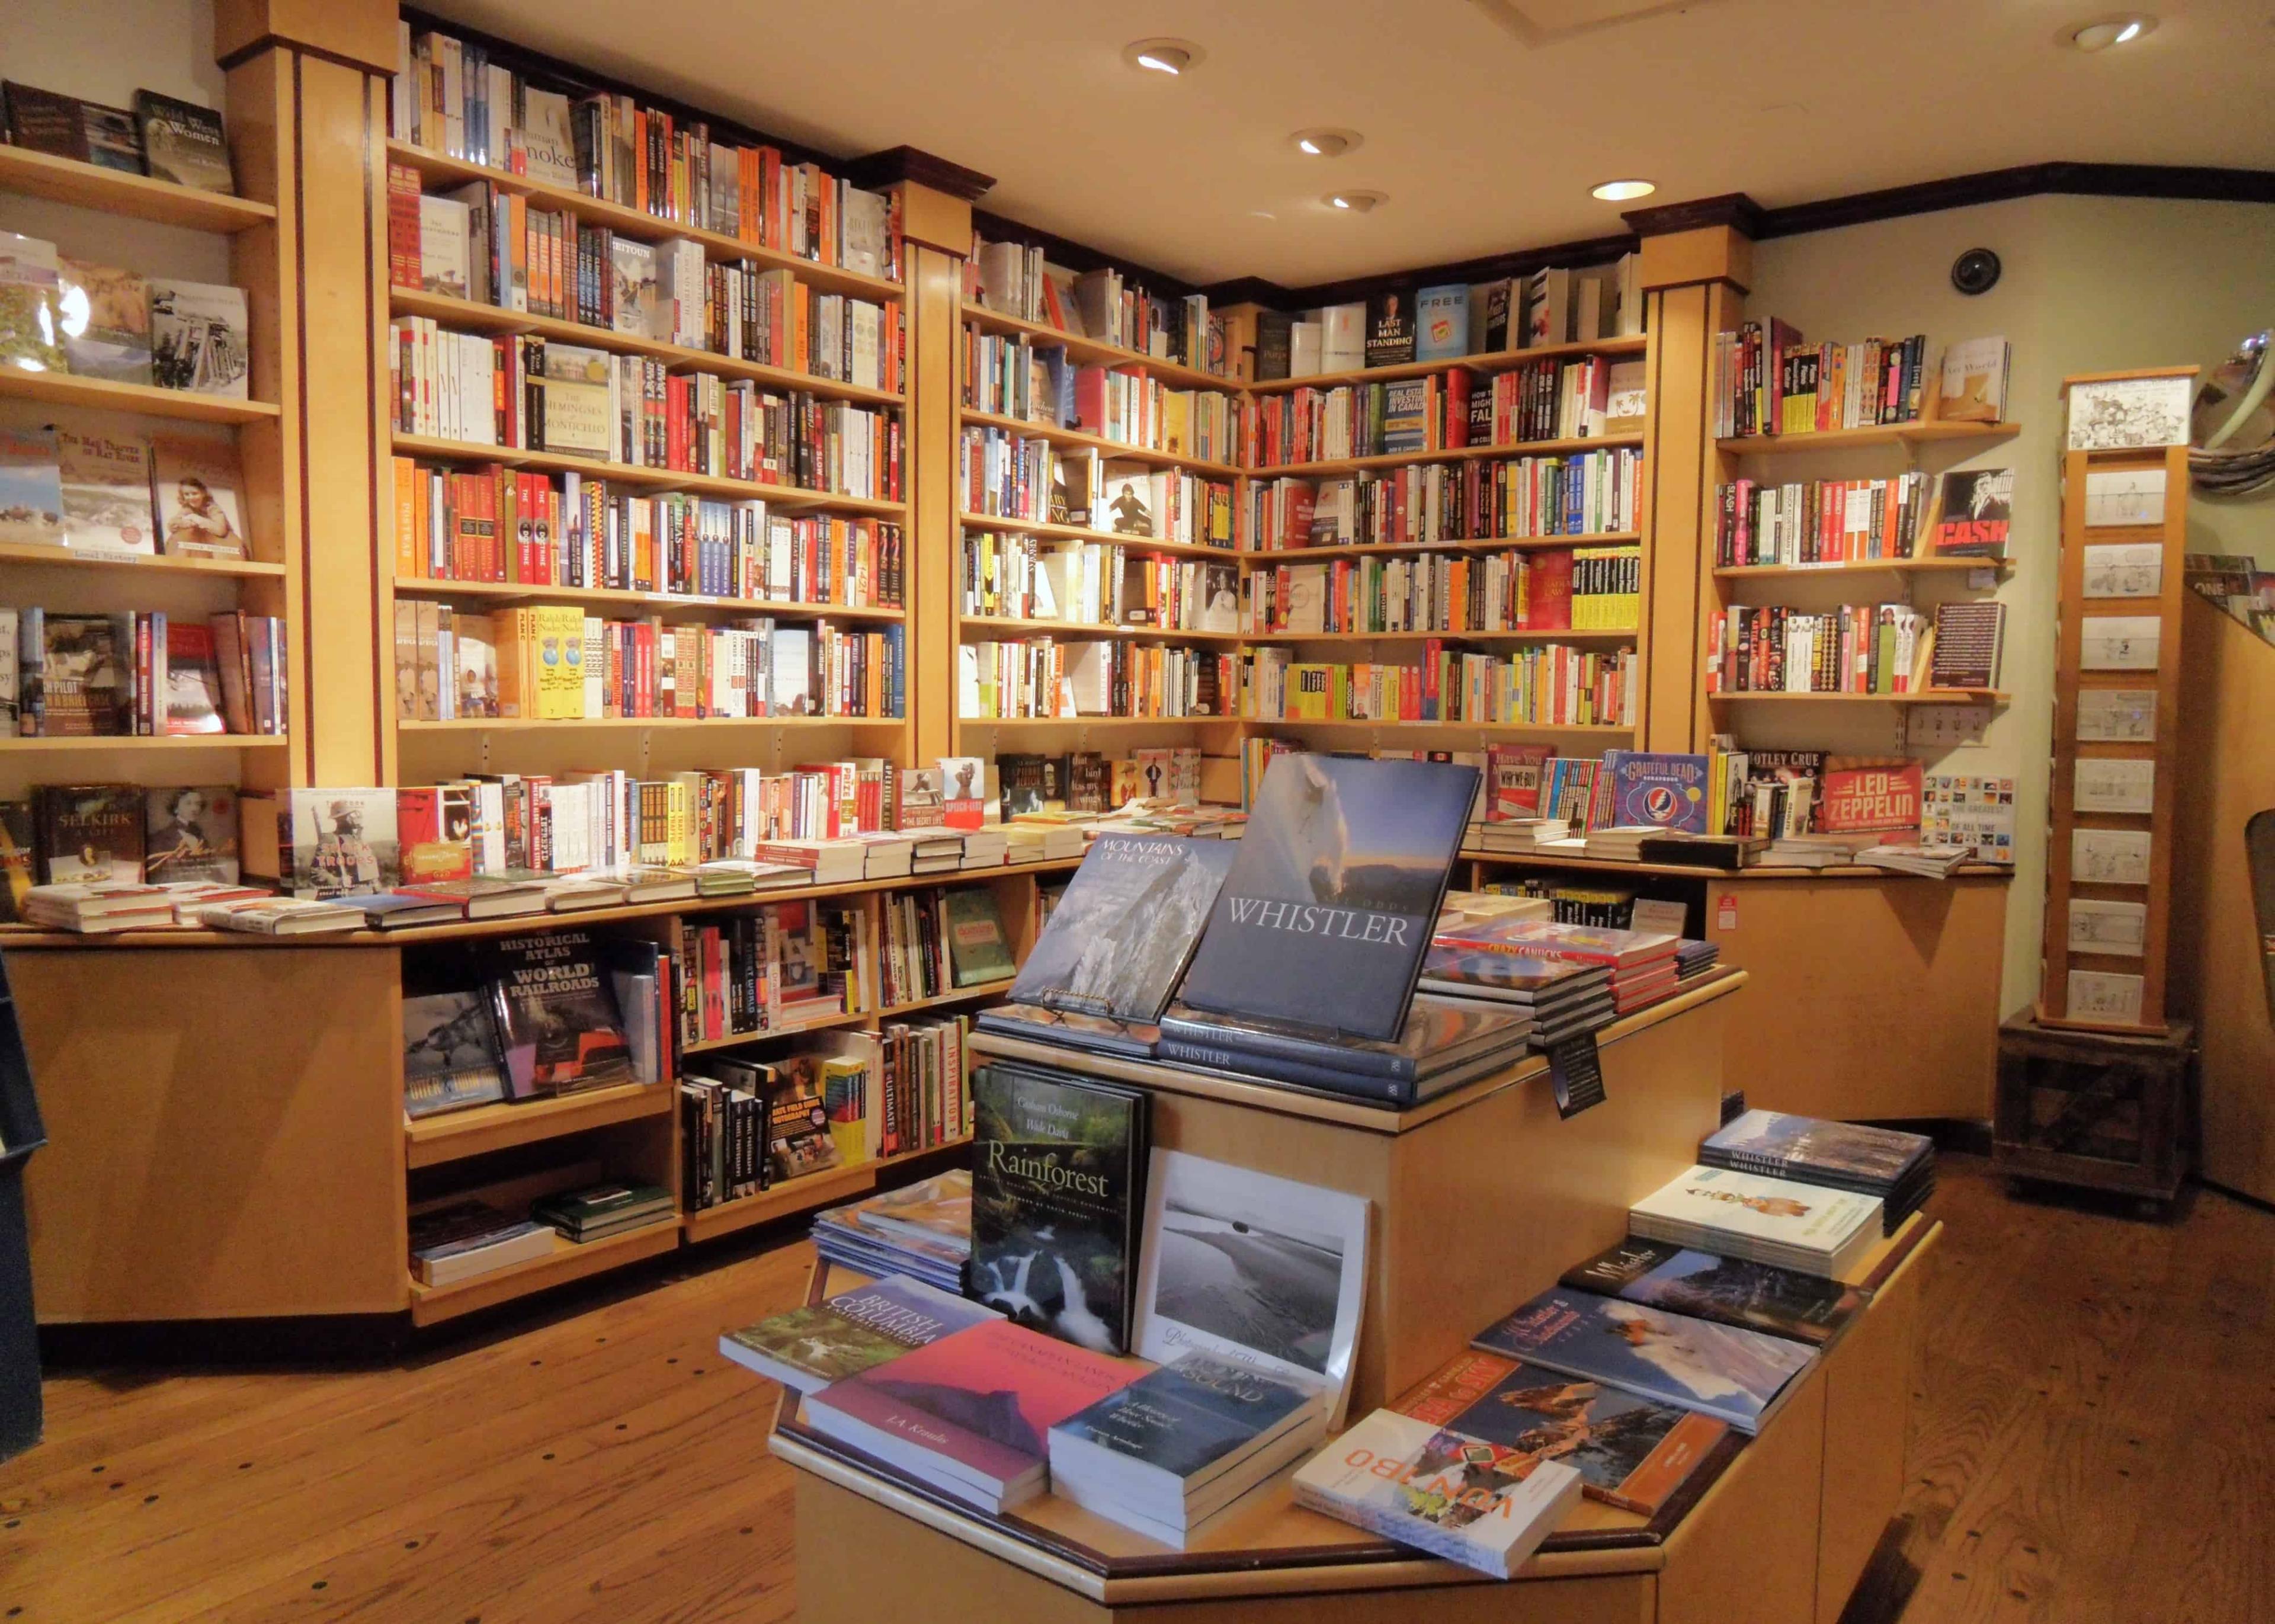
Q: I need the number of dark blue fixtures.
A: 1